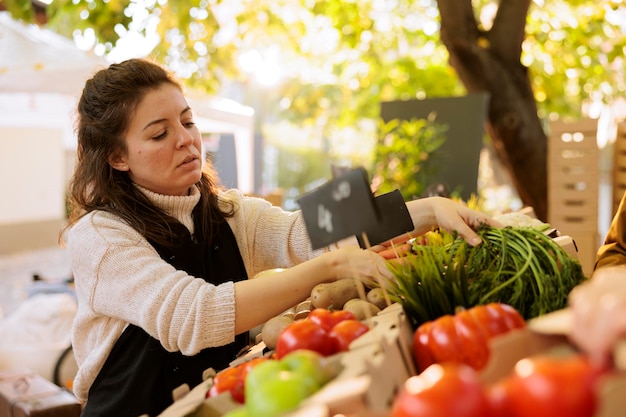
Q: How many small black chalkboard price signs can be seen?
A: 2